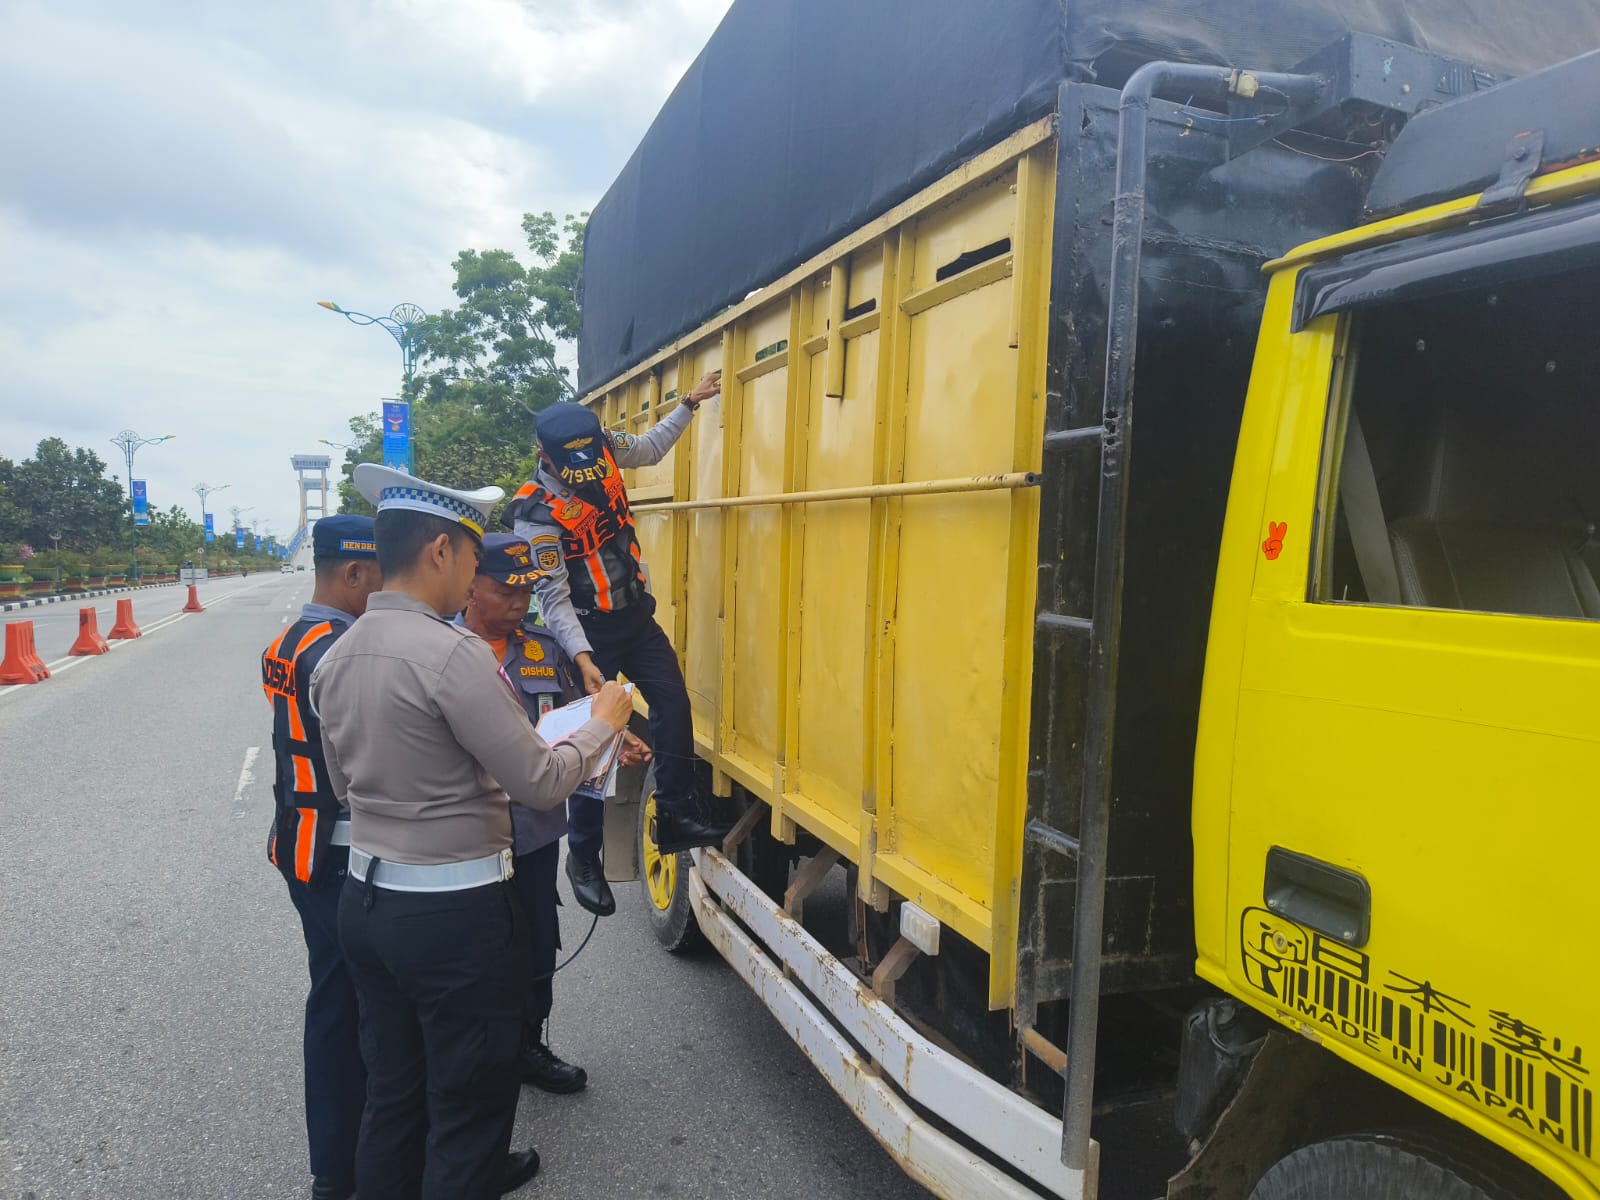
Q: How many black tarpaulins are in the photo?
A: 1